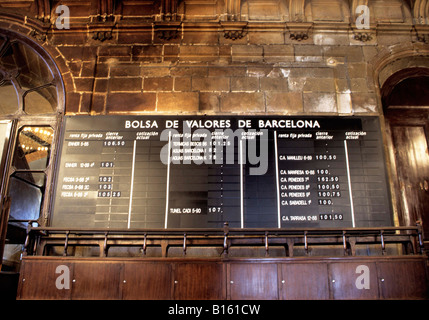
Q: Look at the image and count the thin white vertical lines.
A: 5